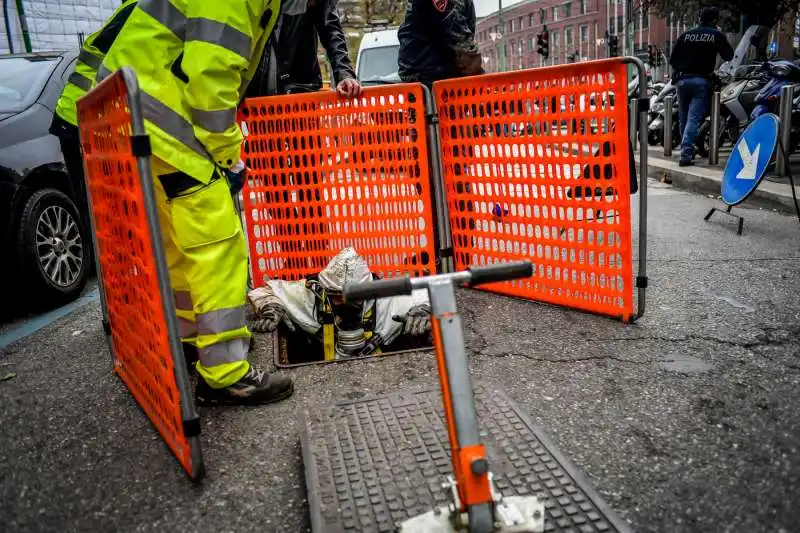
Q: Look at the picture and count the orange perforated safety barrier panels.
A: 3